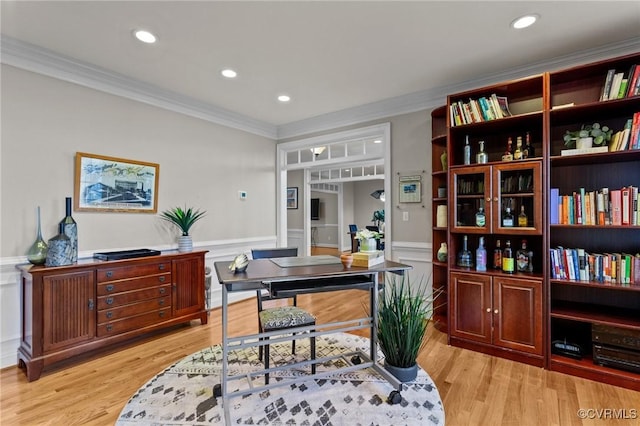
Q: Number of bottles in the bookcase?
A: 13